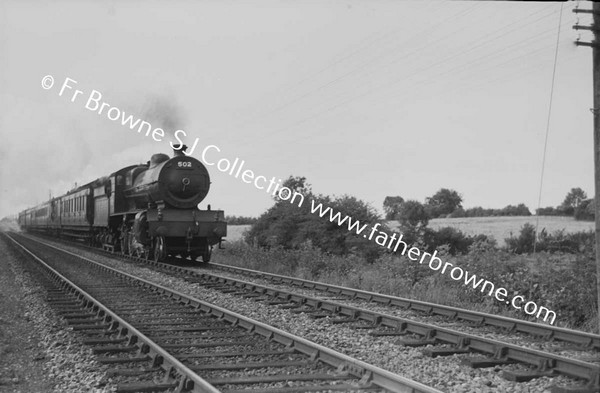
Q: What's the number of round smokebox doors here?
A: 1